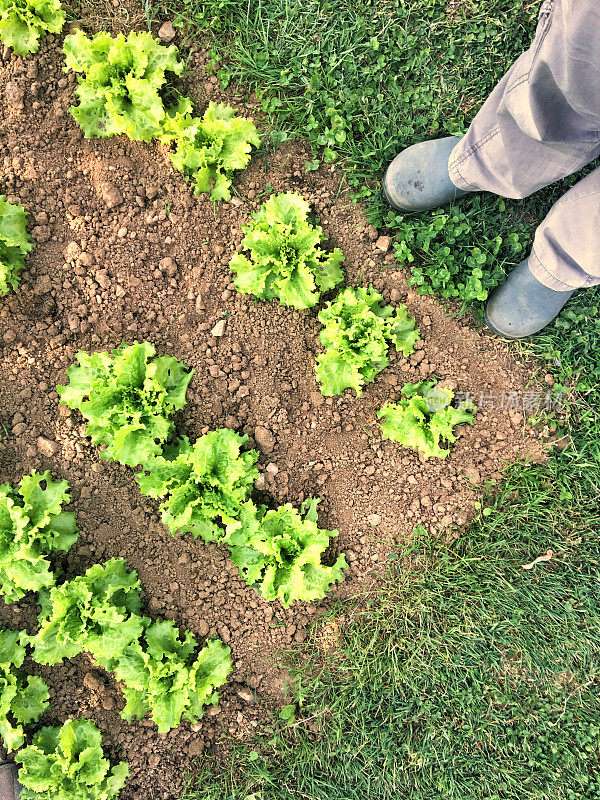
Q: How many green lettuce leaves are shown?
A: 15